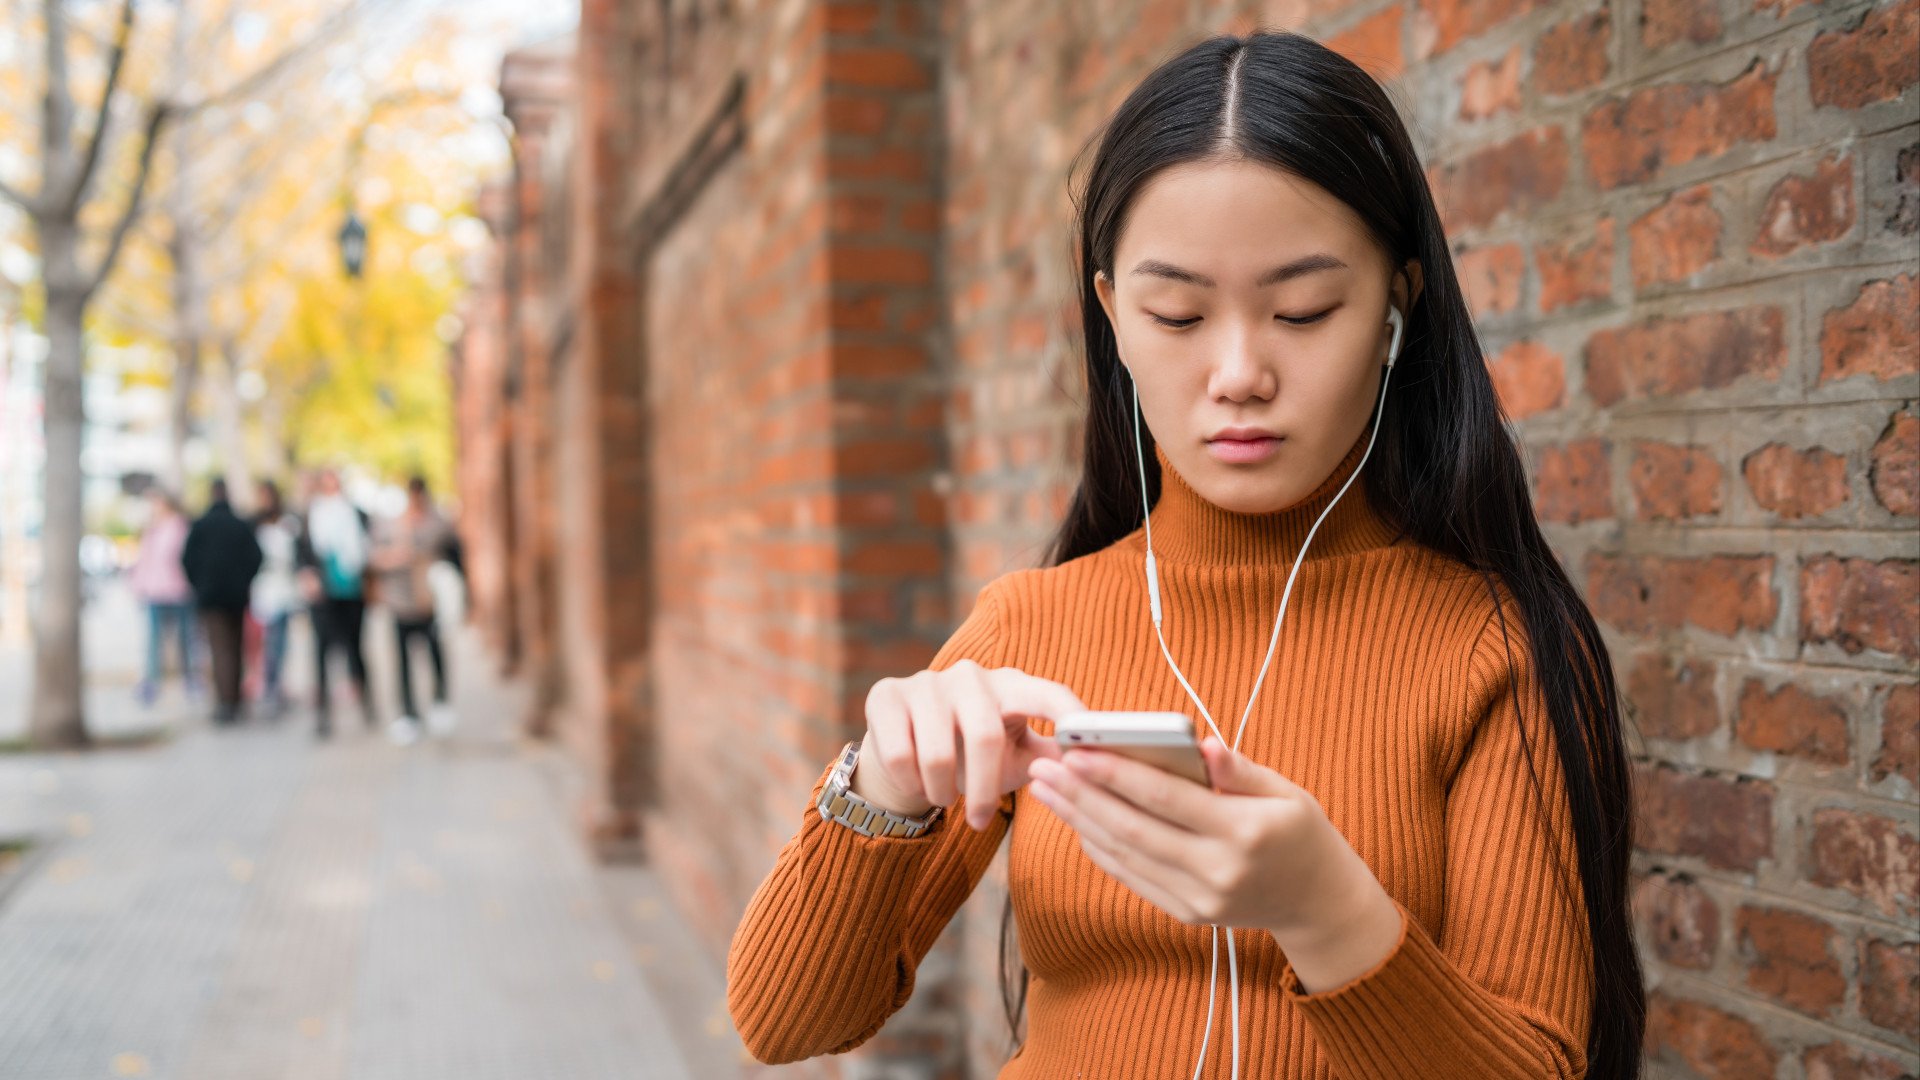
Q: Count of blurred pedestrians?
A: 5